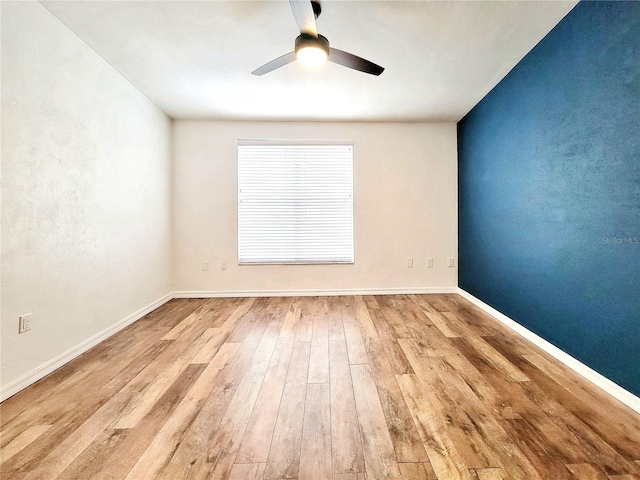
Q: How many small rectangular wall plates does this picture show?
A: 6